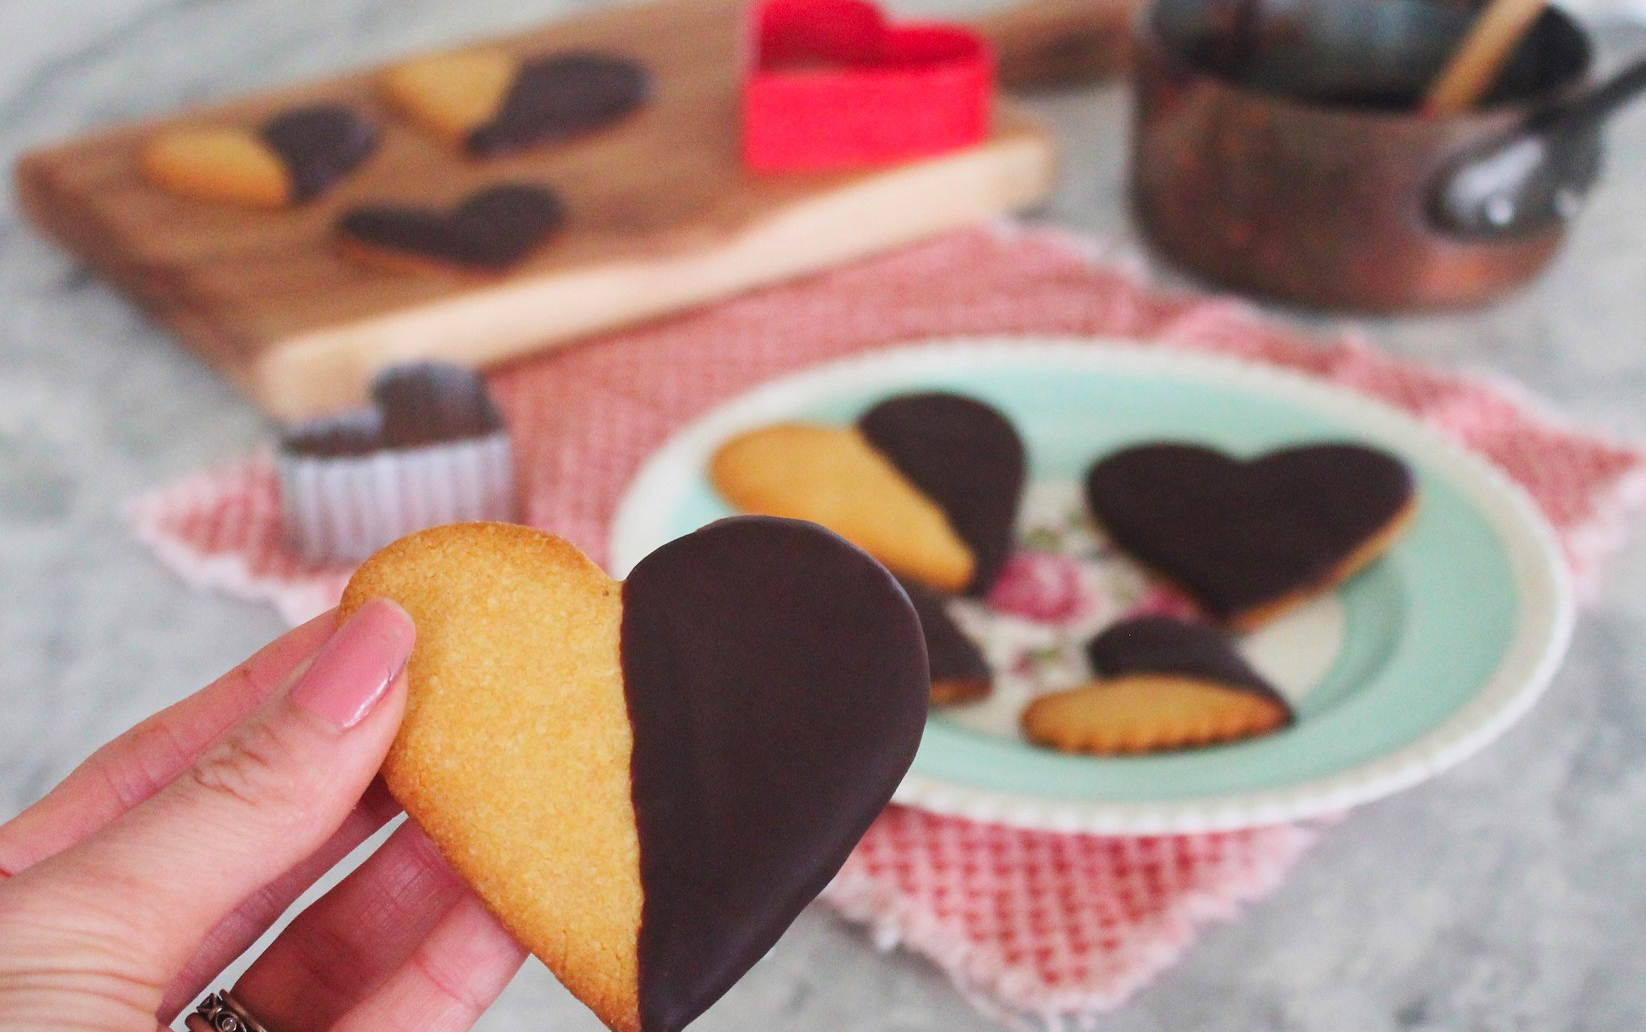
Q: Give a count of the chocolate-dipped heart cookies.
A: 8